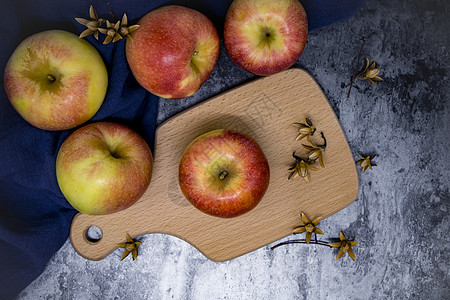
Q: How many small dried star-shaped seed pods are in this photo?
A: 11